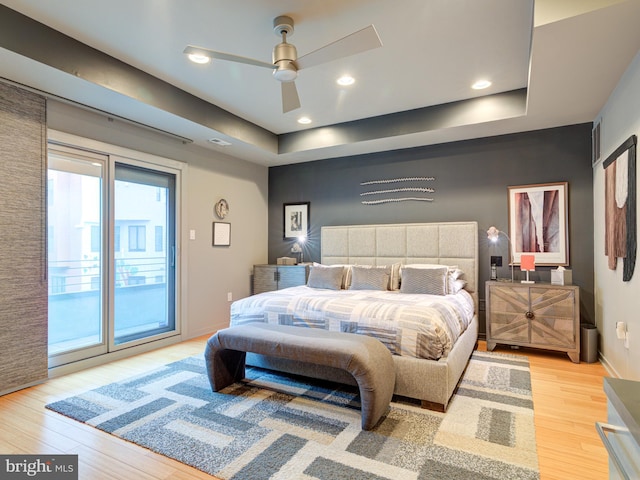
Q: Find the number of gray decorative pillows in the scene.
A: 3